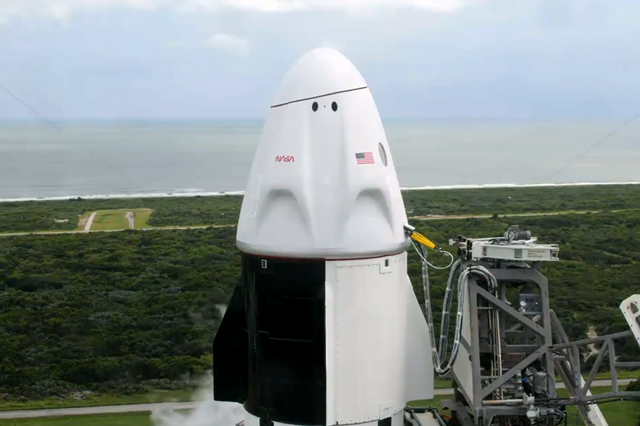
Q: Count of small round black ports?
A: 2